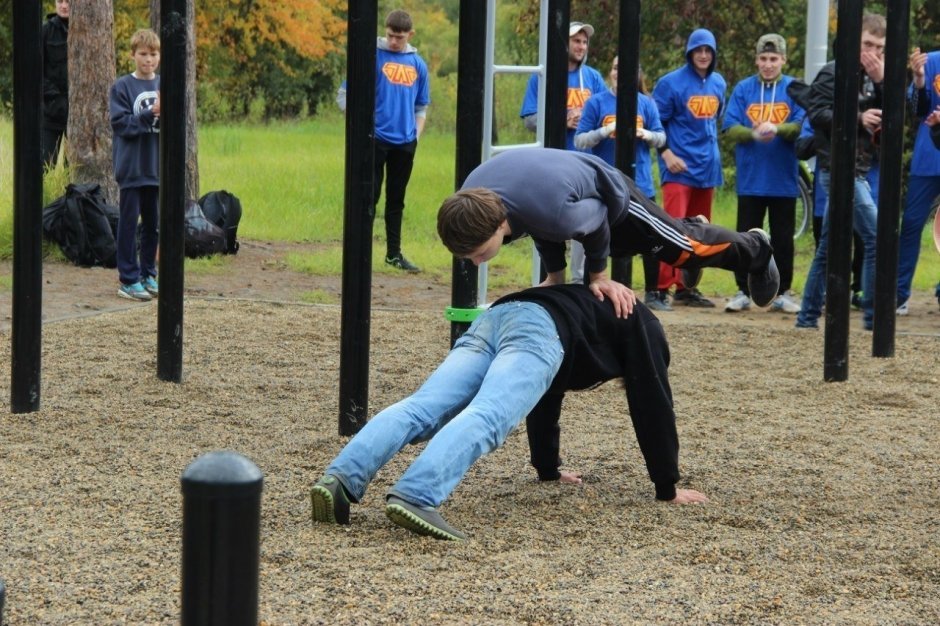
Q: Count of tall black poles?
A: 8